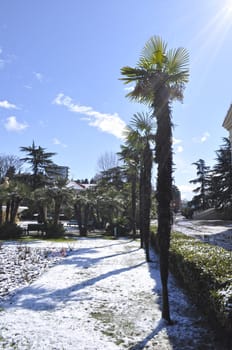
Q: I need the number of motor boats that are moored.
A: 0